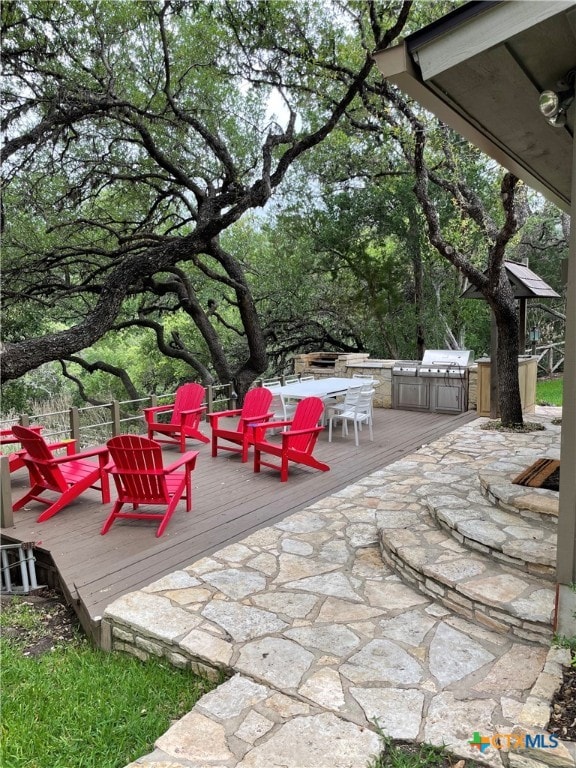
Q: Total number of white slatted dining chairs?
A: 8